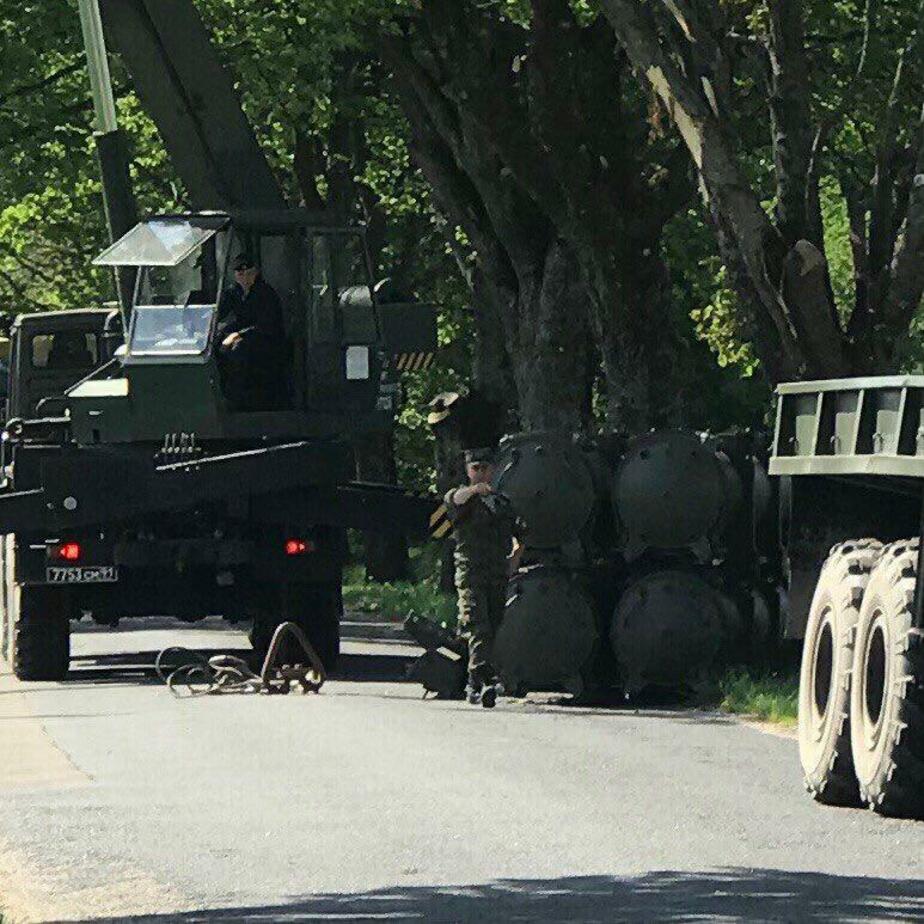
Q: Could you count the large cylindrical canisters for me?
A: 4